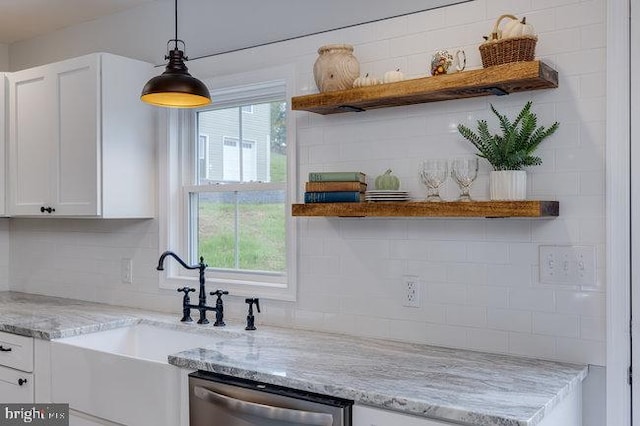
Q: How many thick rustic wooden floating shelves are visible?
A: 2